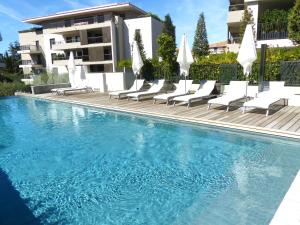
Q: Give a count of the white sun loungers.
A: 8